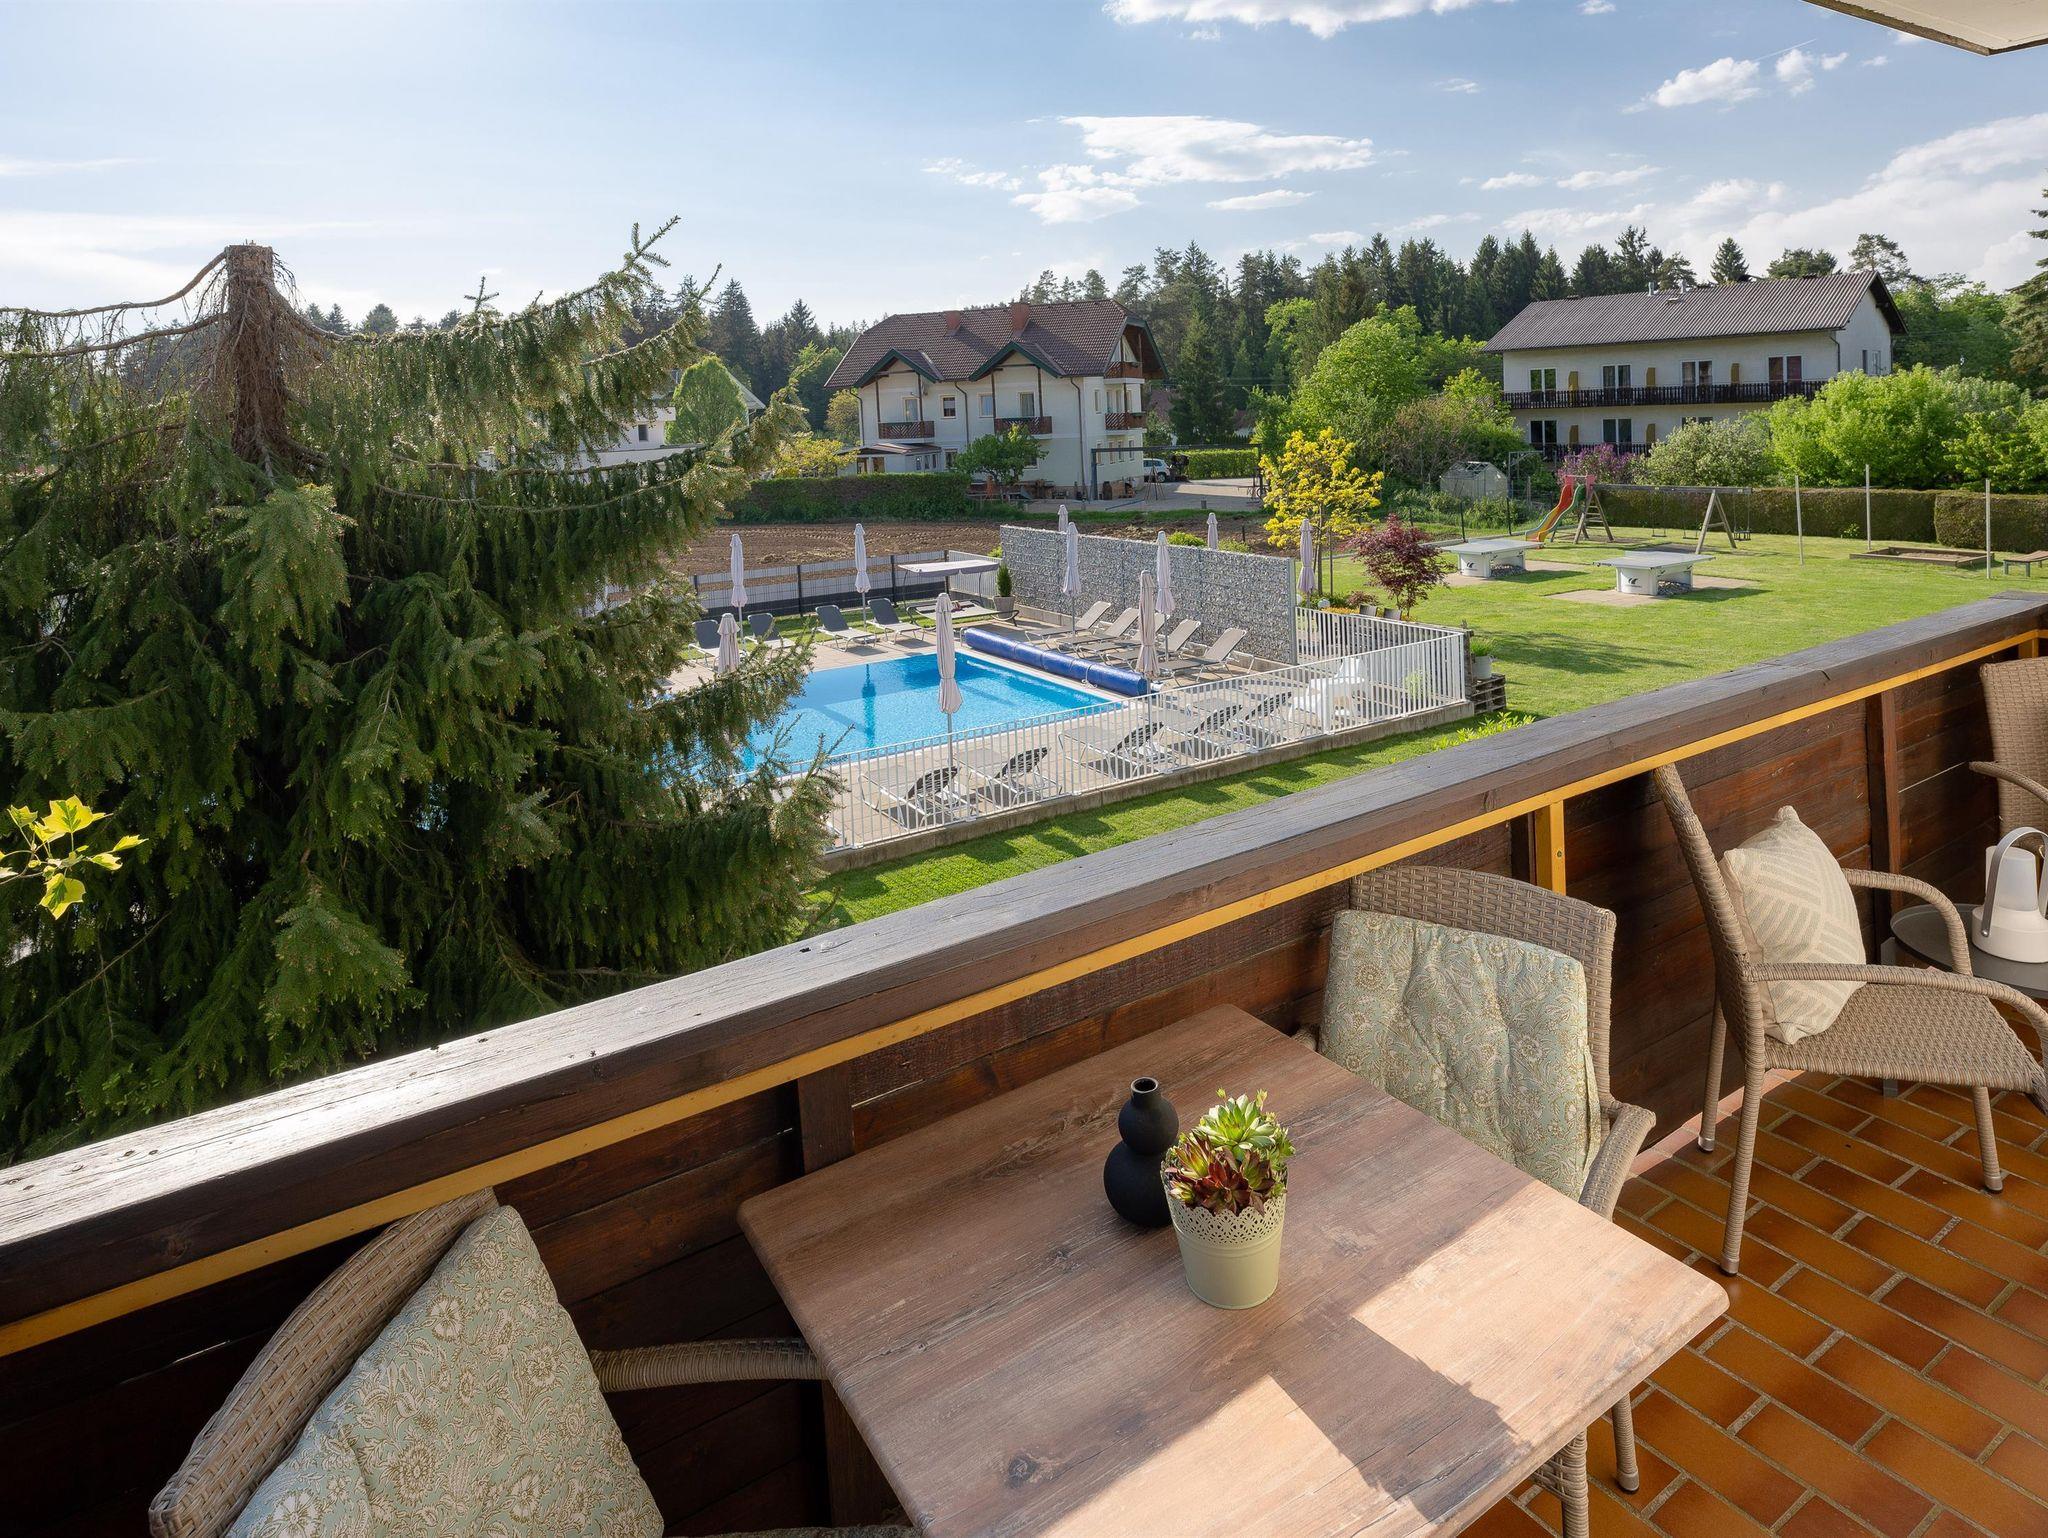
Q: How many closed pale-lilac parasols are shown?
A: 10